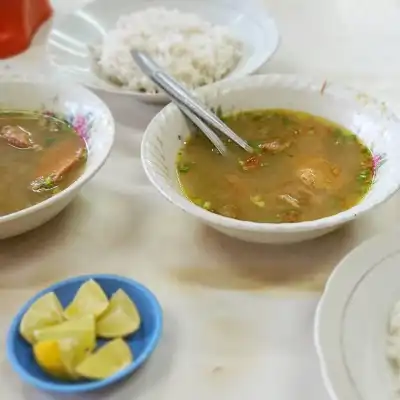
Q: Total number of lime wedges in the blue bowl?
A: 6